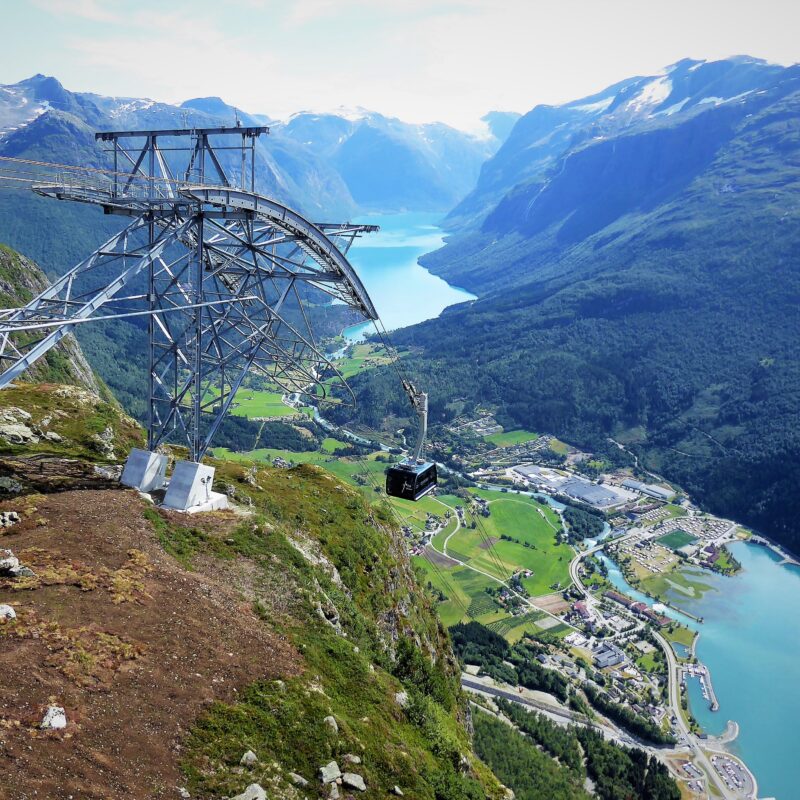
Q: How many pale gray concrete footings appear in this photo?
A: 2